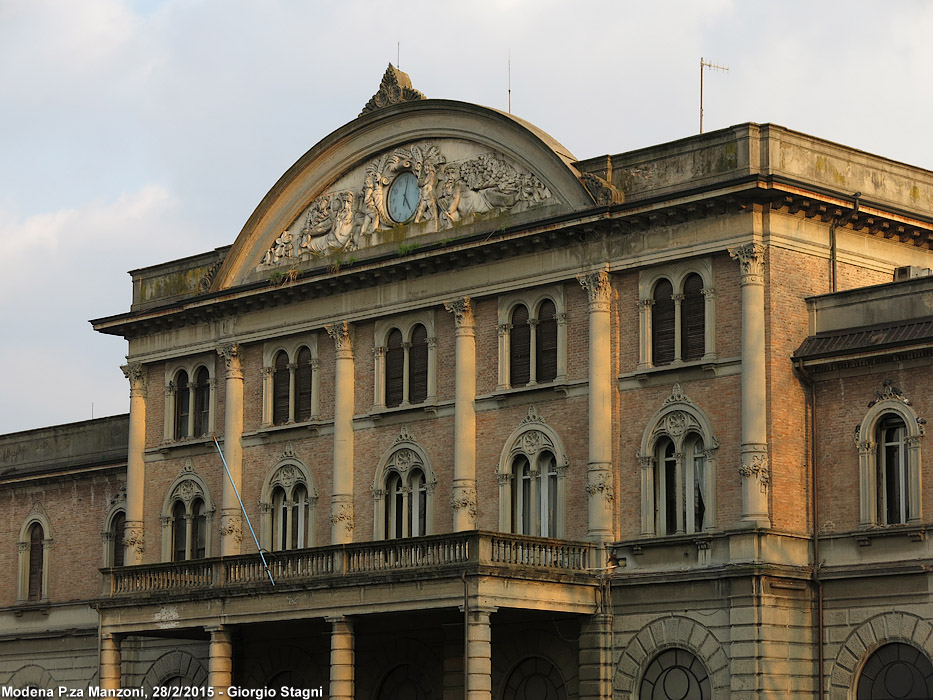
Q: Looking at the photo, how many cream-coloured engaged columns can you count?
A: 6